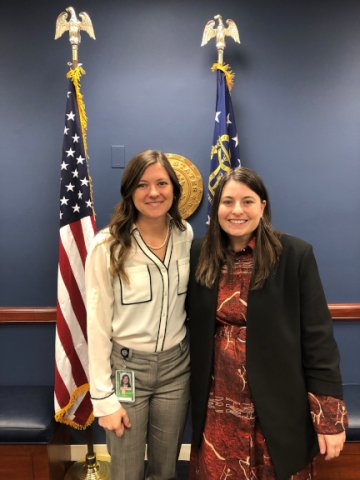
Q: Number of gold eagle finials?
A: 2